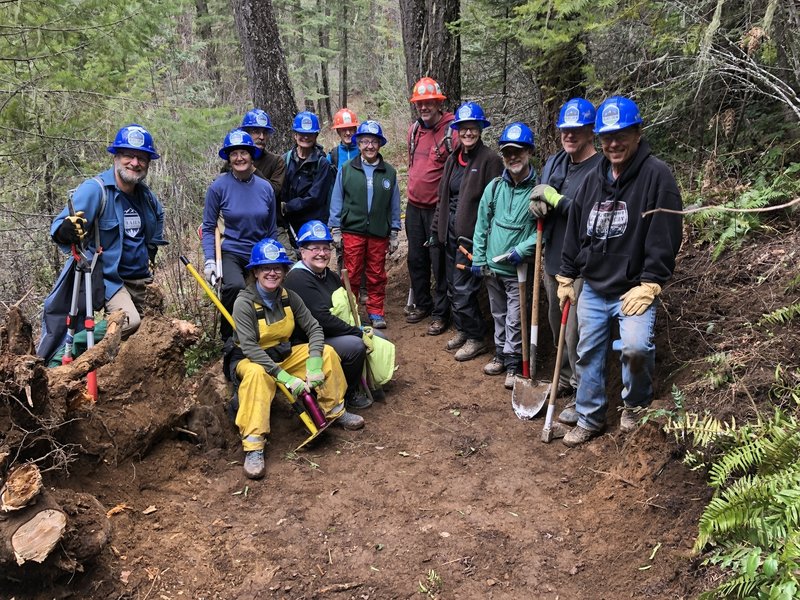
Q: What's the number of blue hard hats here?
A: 11